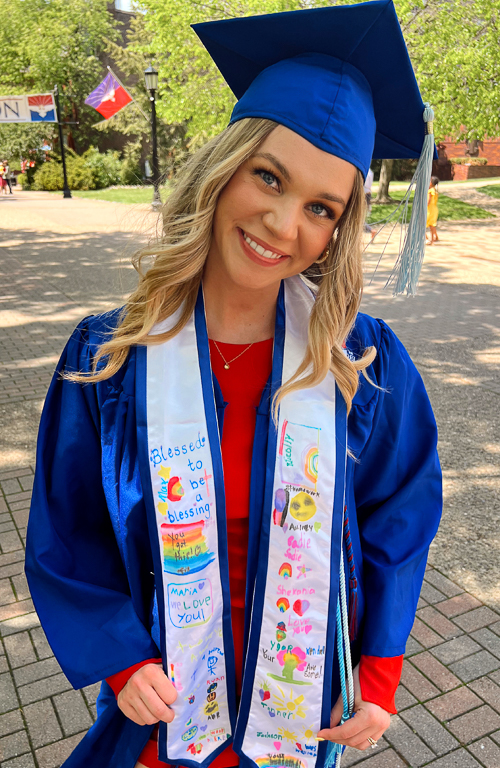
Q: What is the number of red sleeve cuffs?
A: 2